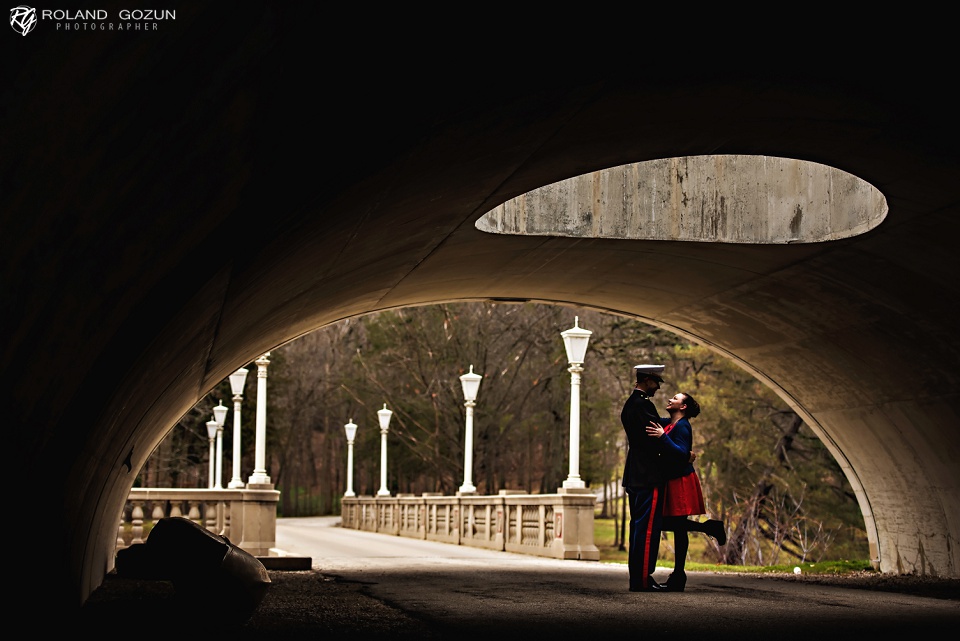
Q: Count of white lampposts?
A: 8